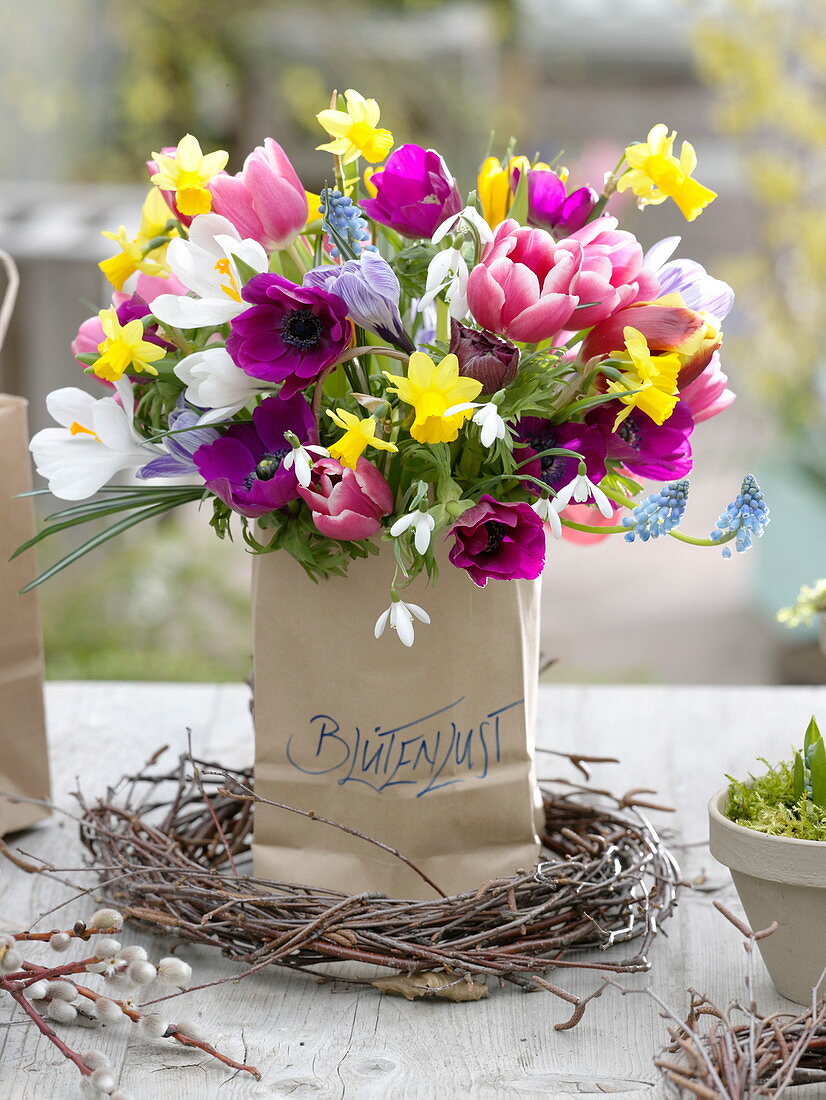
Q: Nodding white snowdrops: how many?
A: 9